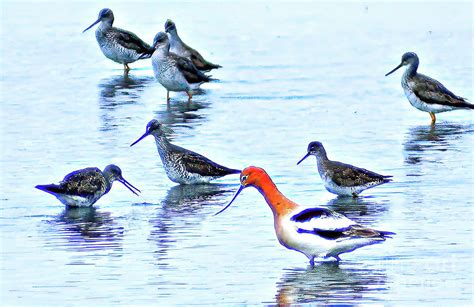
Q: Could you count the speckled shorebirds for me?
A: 7